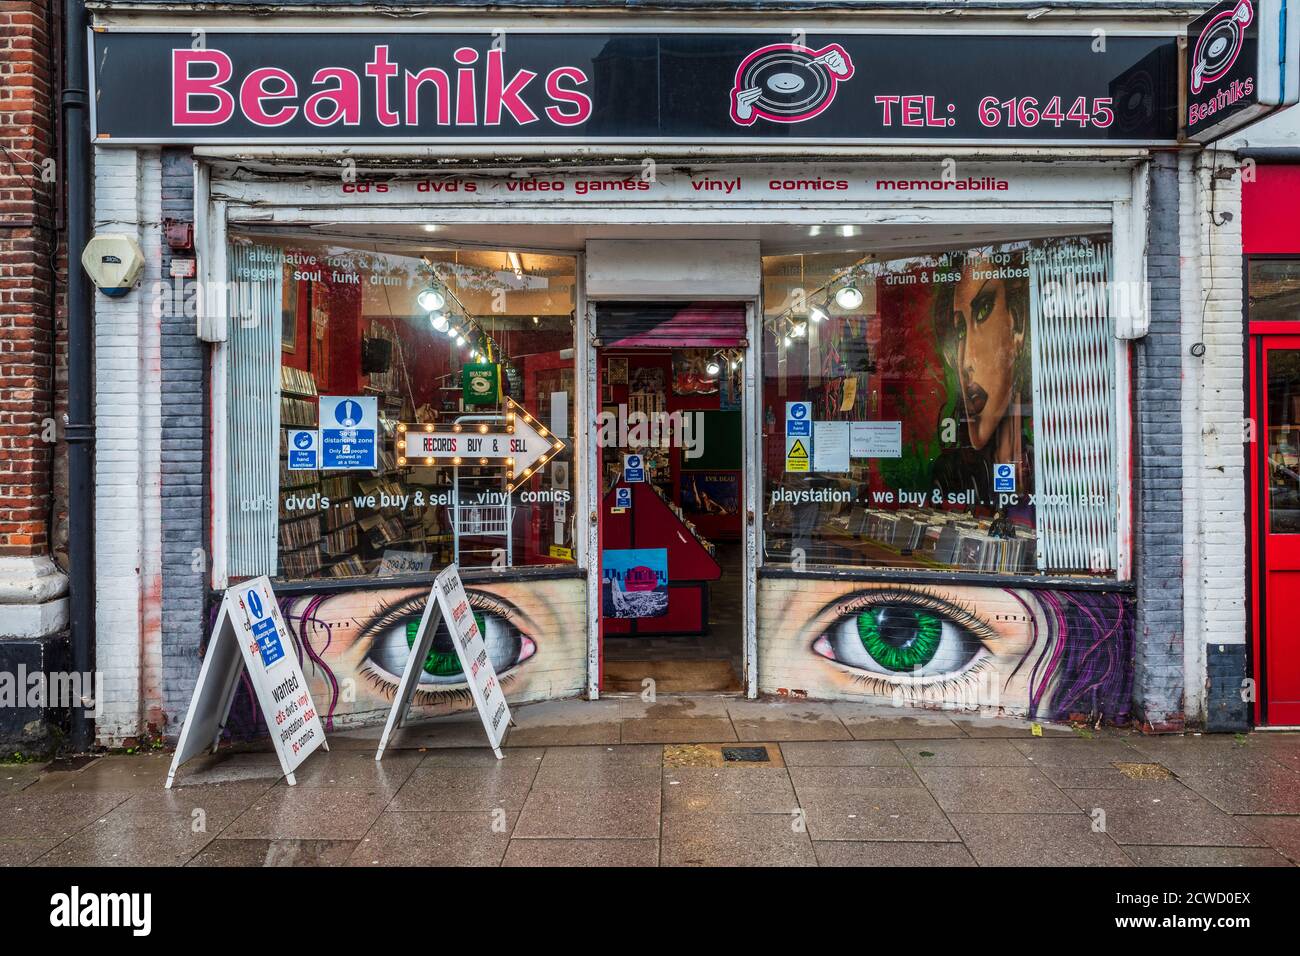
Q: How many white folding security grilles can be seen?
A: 2